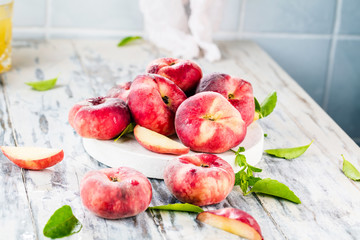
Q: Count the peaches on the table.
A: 8